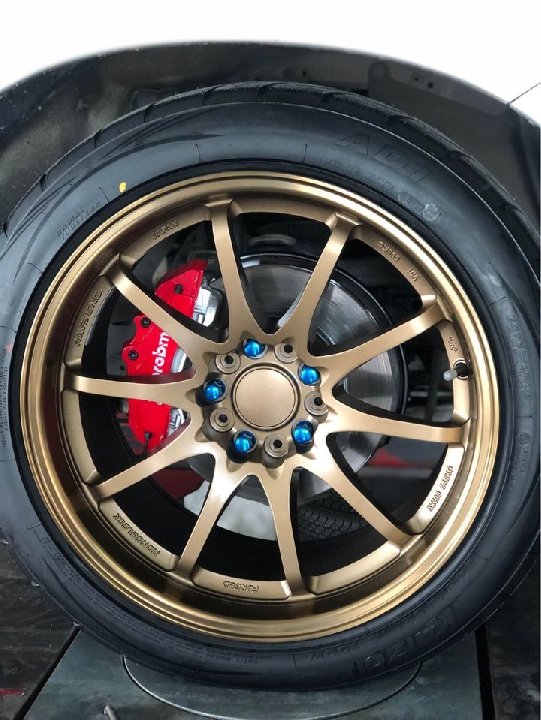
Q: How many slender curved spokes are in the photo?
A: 10